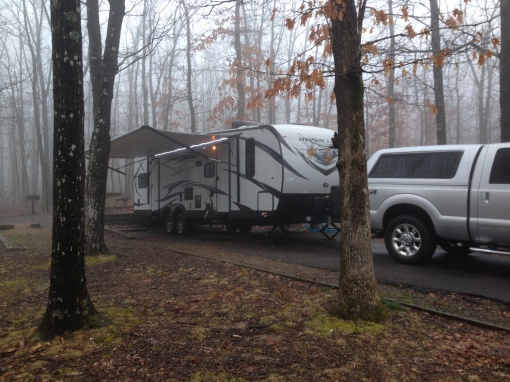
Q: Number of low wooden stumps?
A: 2